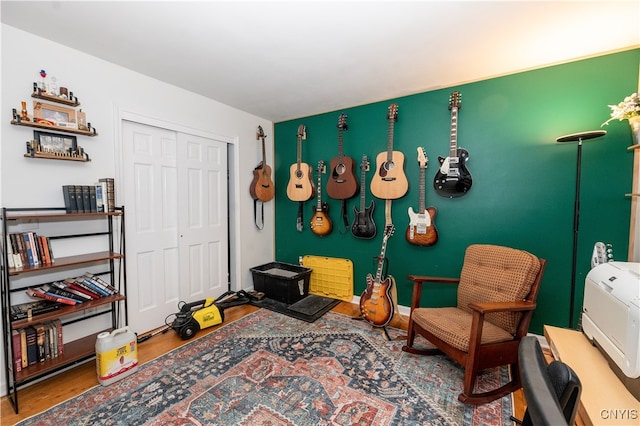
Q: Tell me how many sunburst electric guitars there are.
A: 3